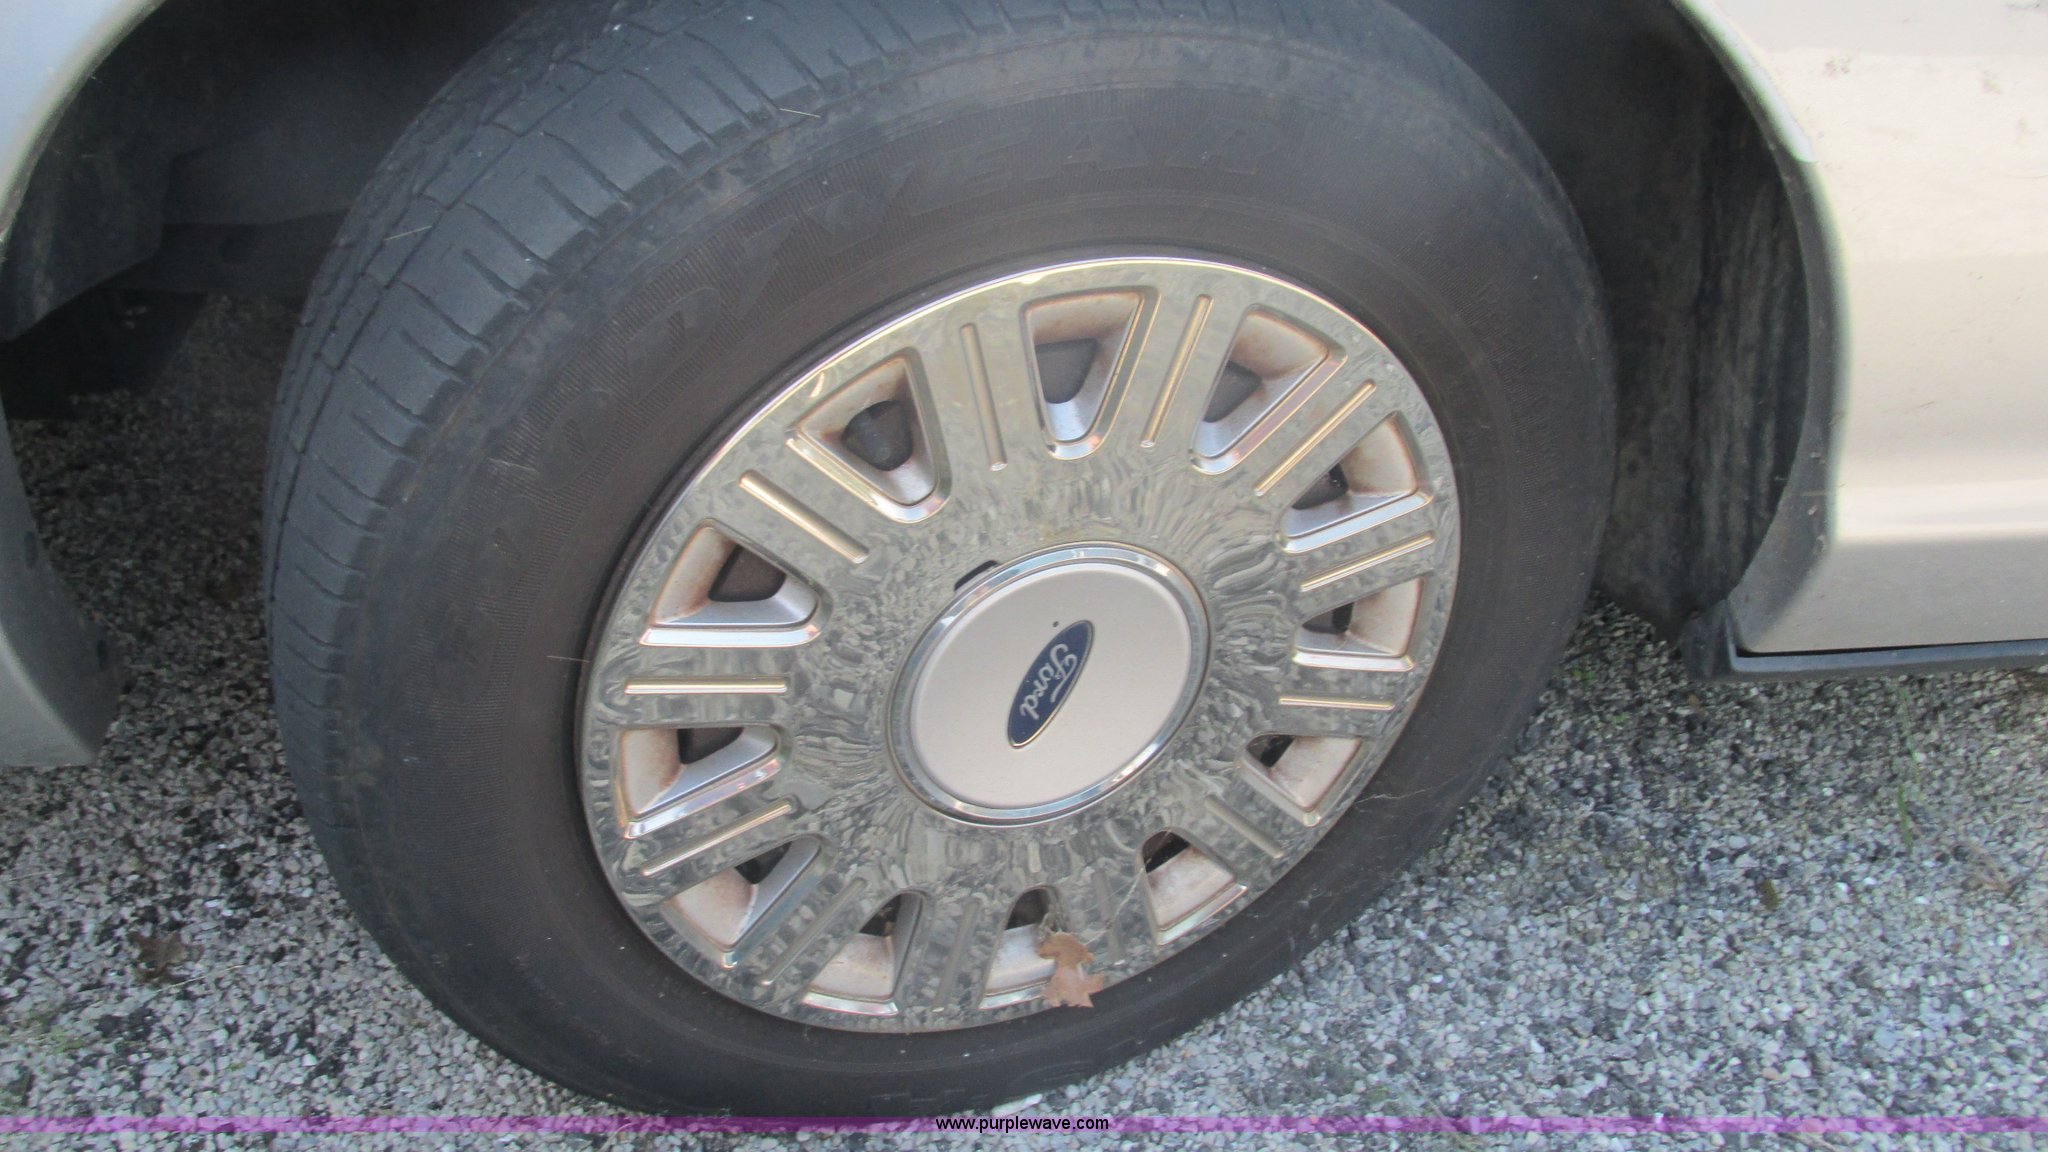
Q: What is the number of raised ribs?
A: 12